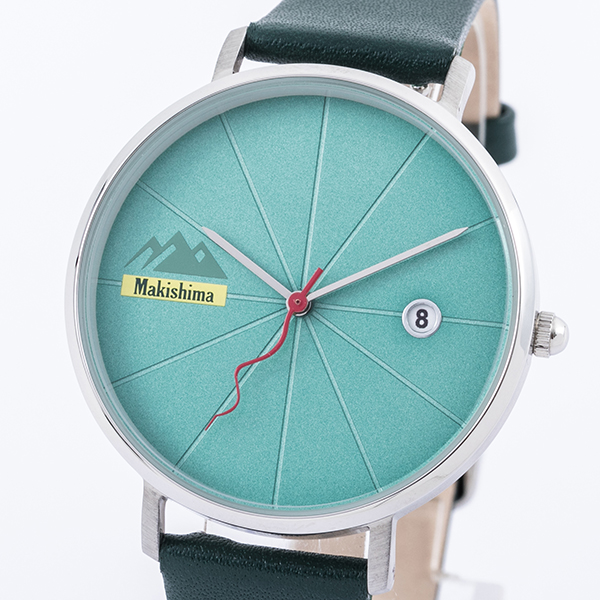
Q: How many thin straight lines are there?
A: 12